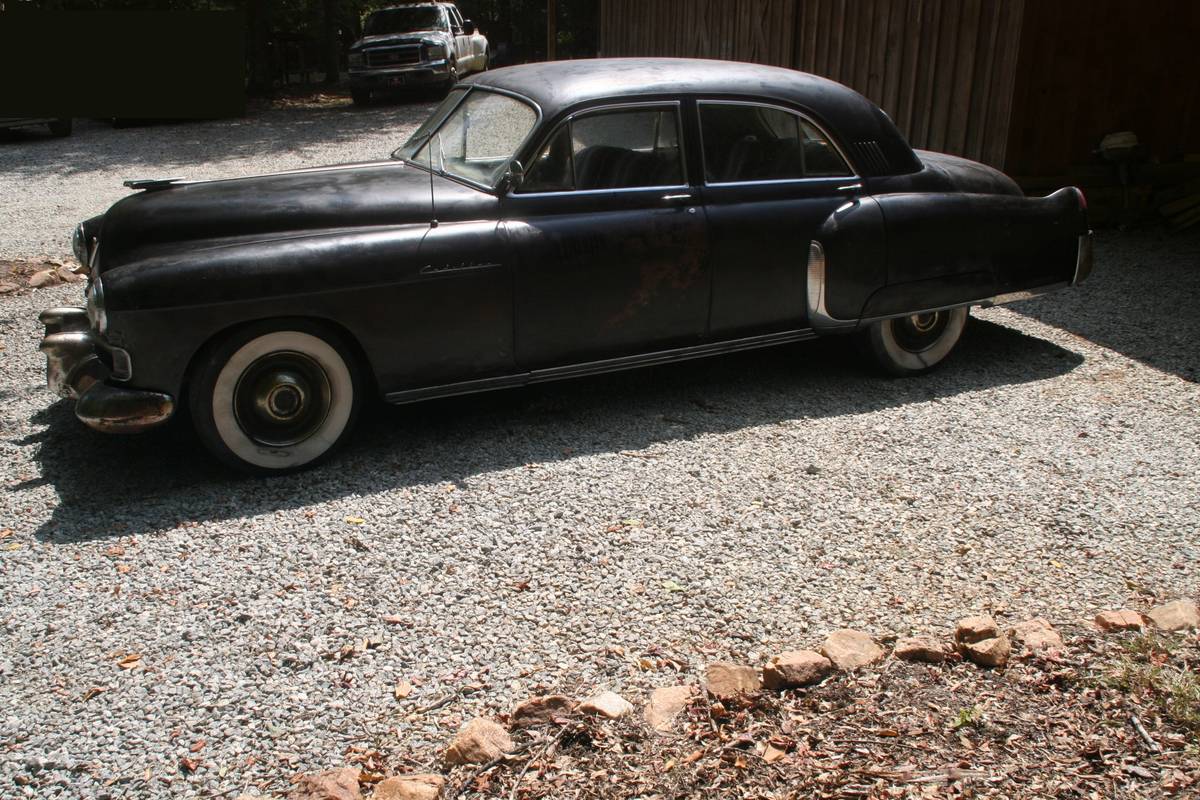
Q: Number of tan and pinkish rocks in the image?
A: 15